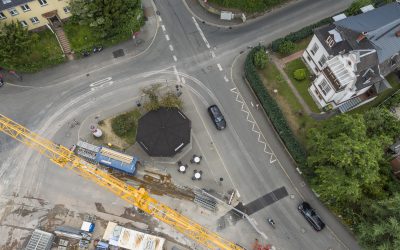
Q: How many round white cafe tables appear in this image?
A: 3